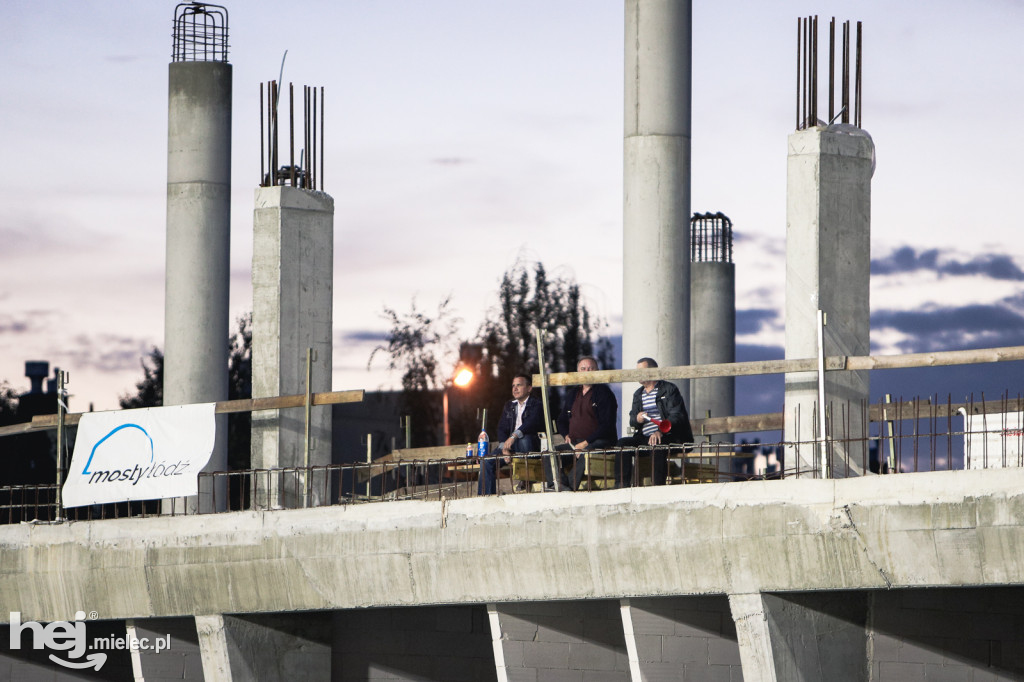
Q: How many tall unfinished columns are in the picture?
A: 5